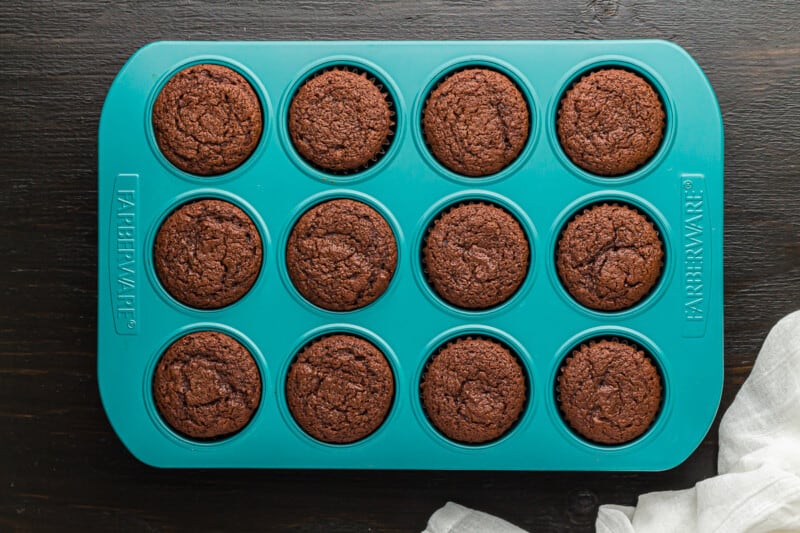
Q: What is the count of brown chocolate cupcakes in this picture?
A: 12